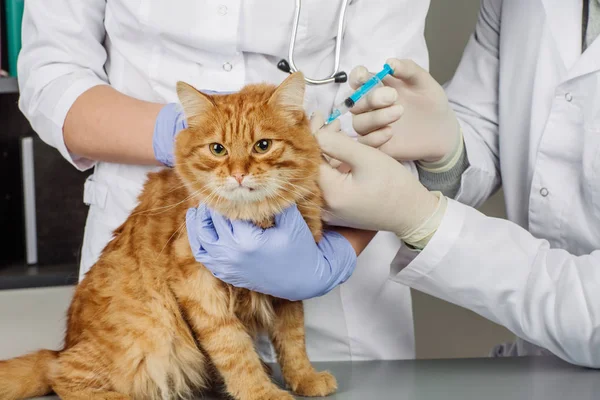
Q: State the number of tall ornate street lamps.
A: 0